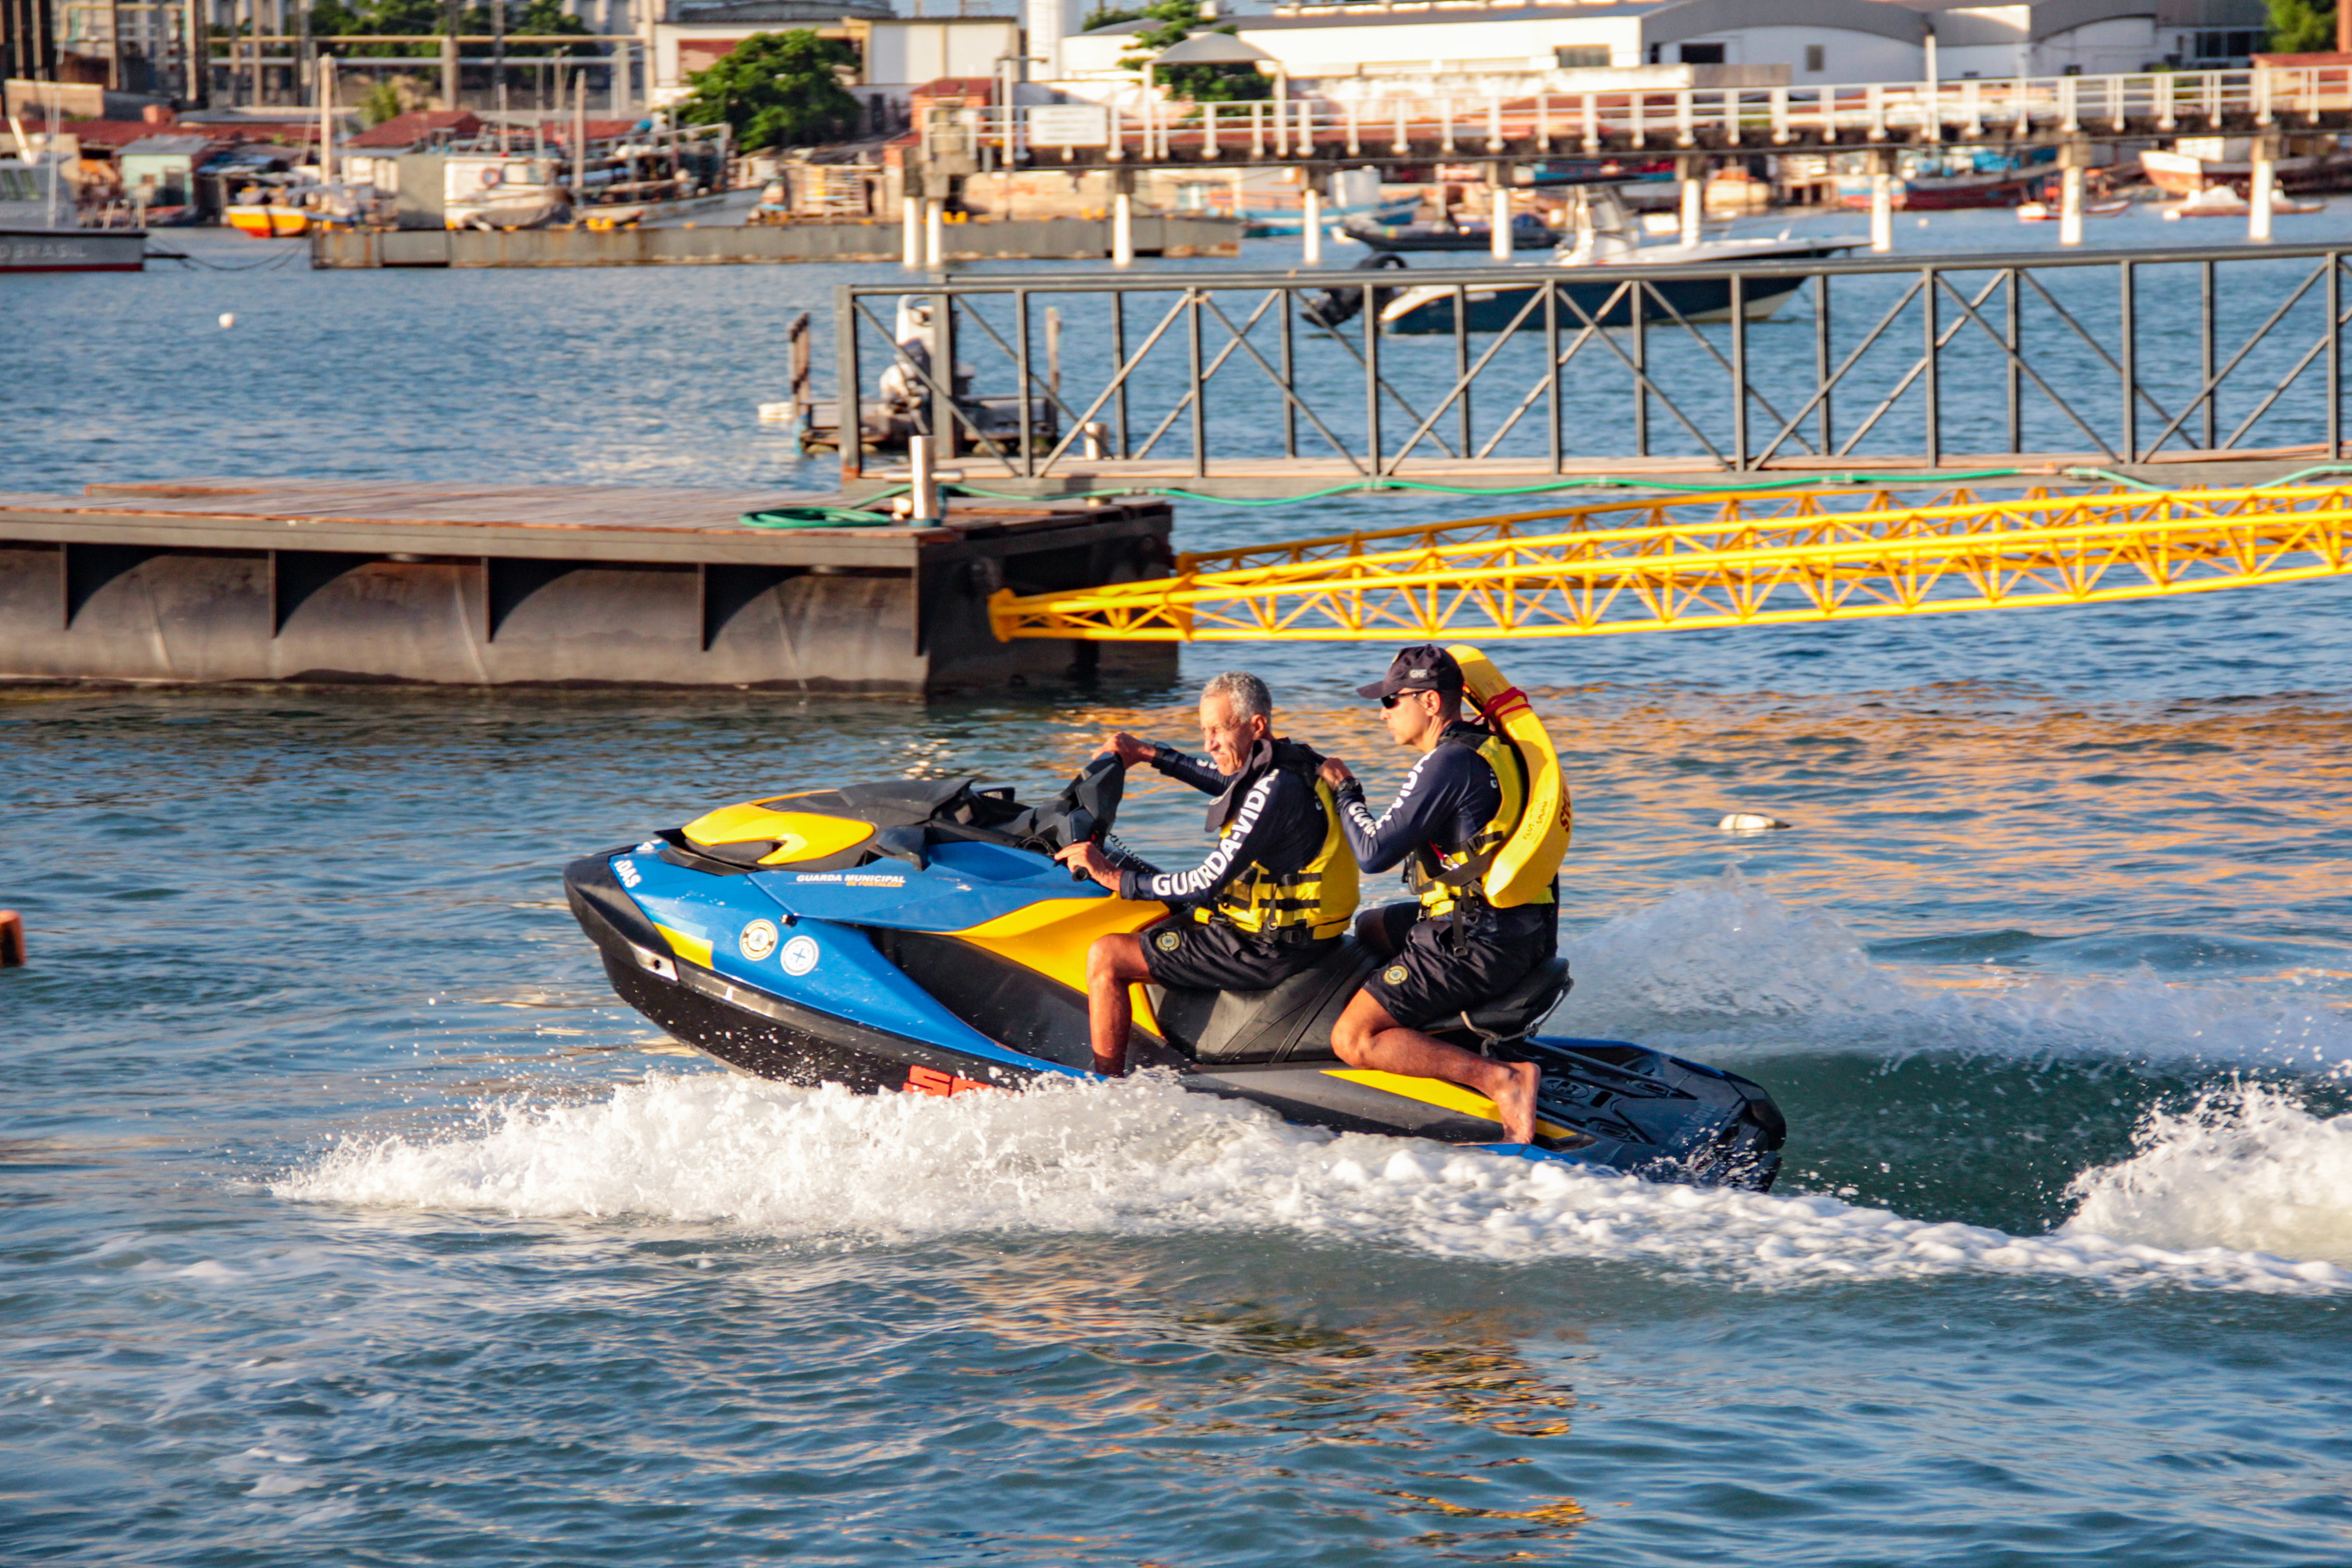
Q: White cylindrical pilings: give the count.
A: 9